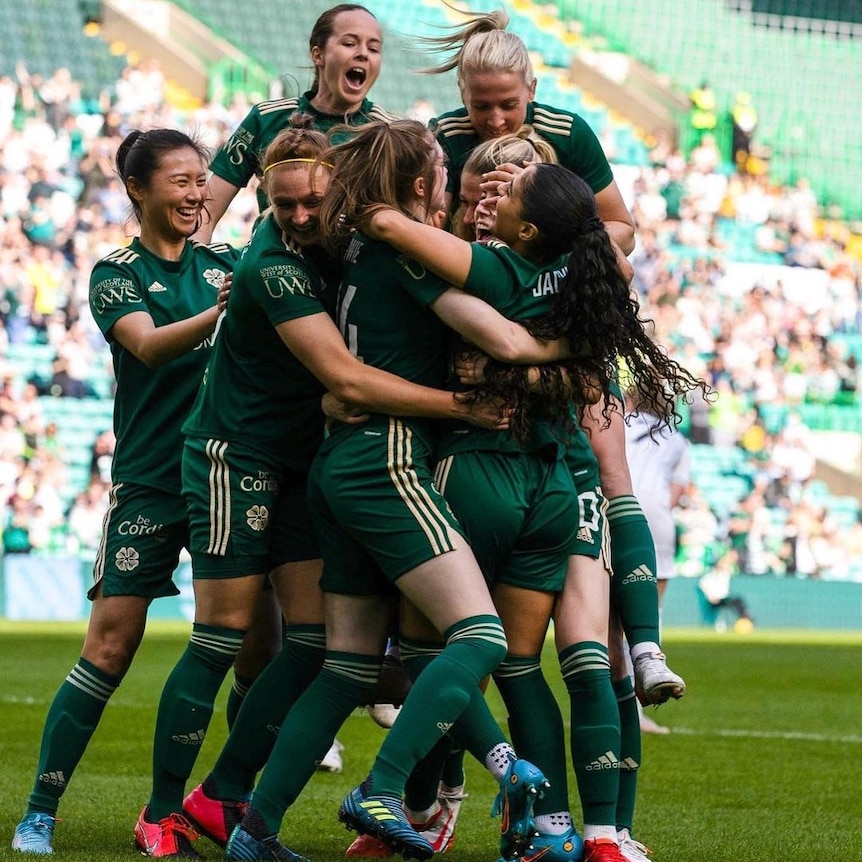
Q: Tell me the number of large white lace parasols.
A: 0